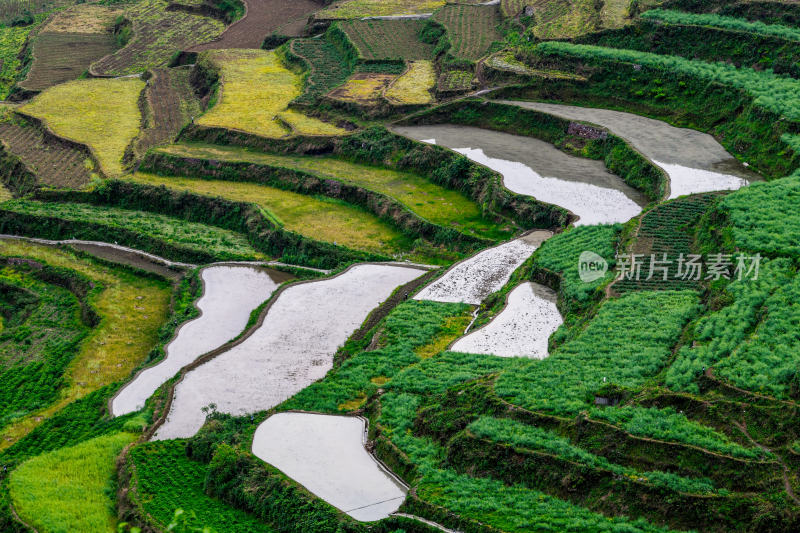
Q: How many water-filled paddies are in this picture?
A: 7